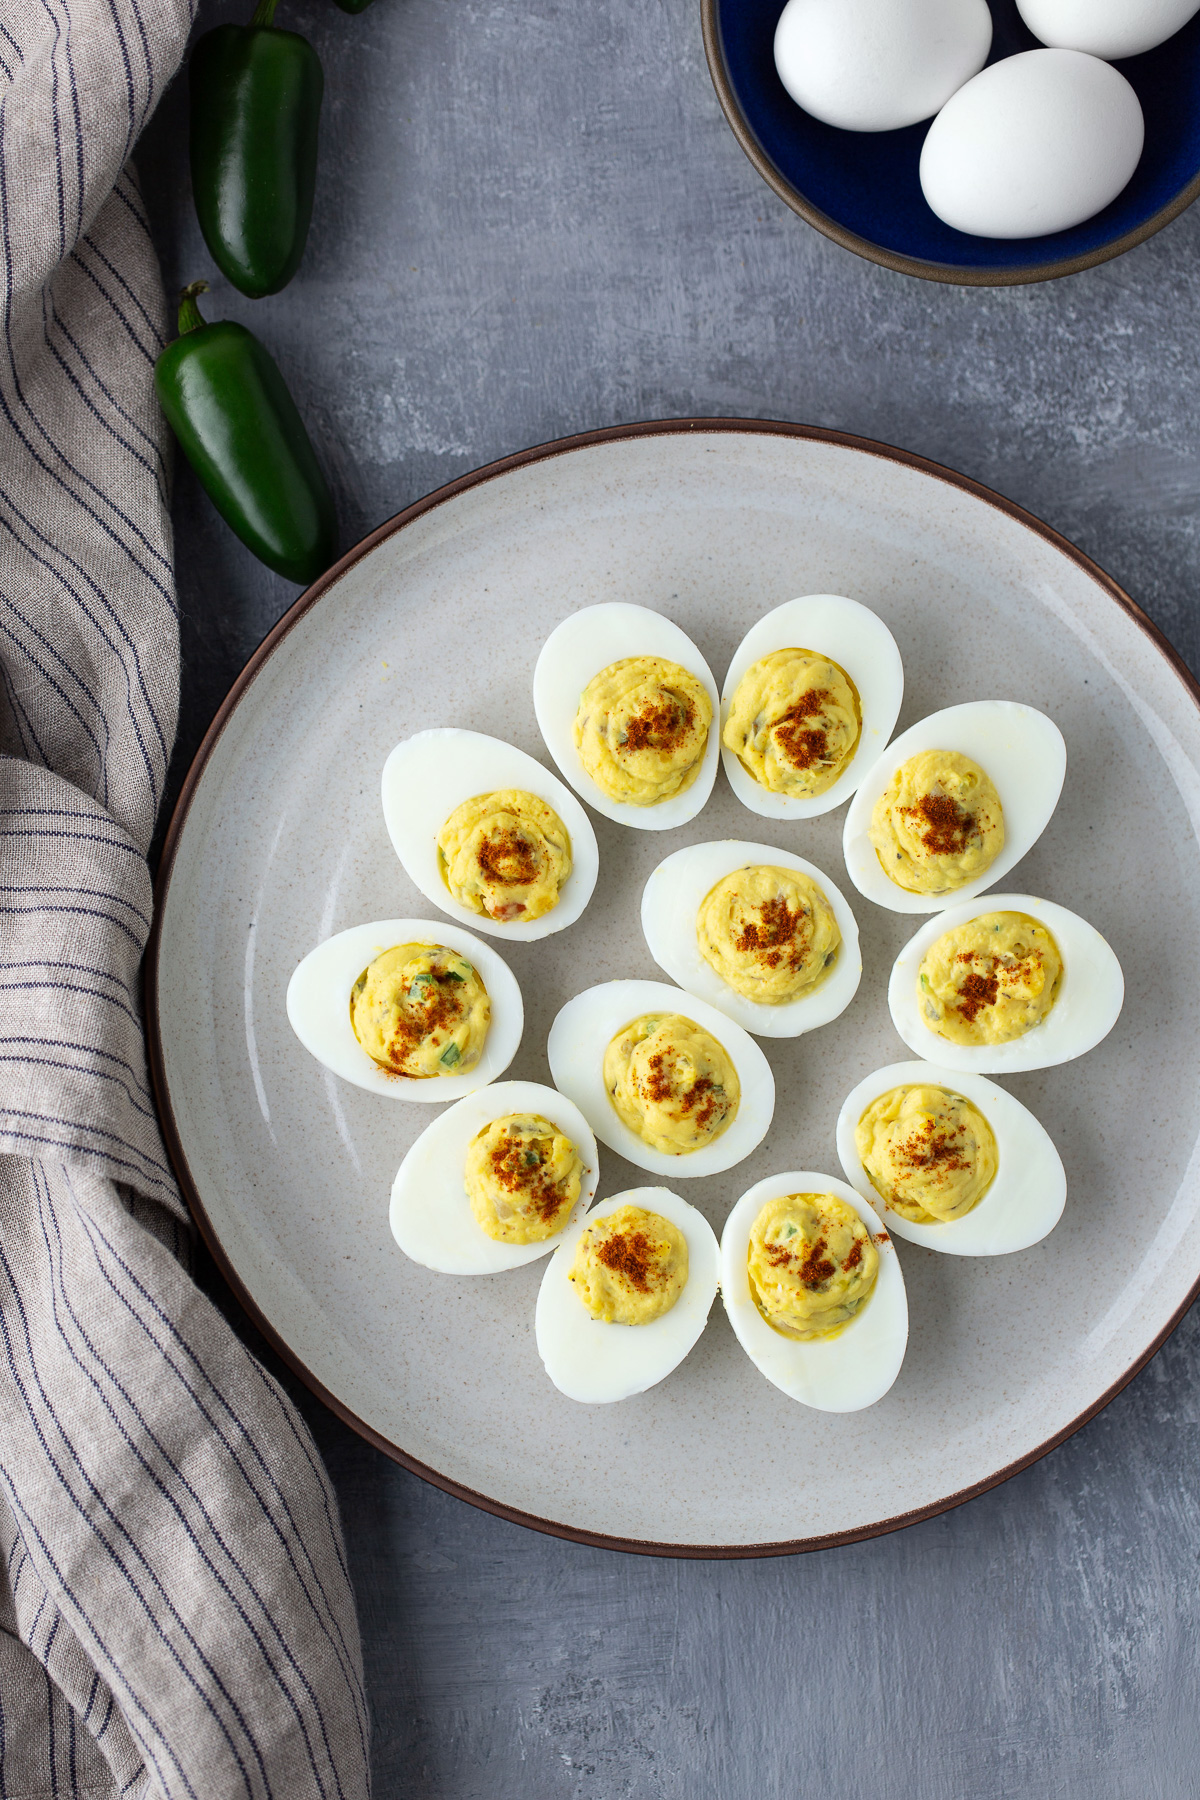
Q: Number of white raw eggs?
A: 3